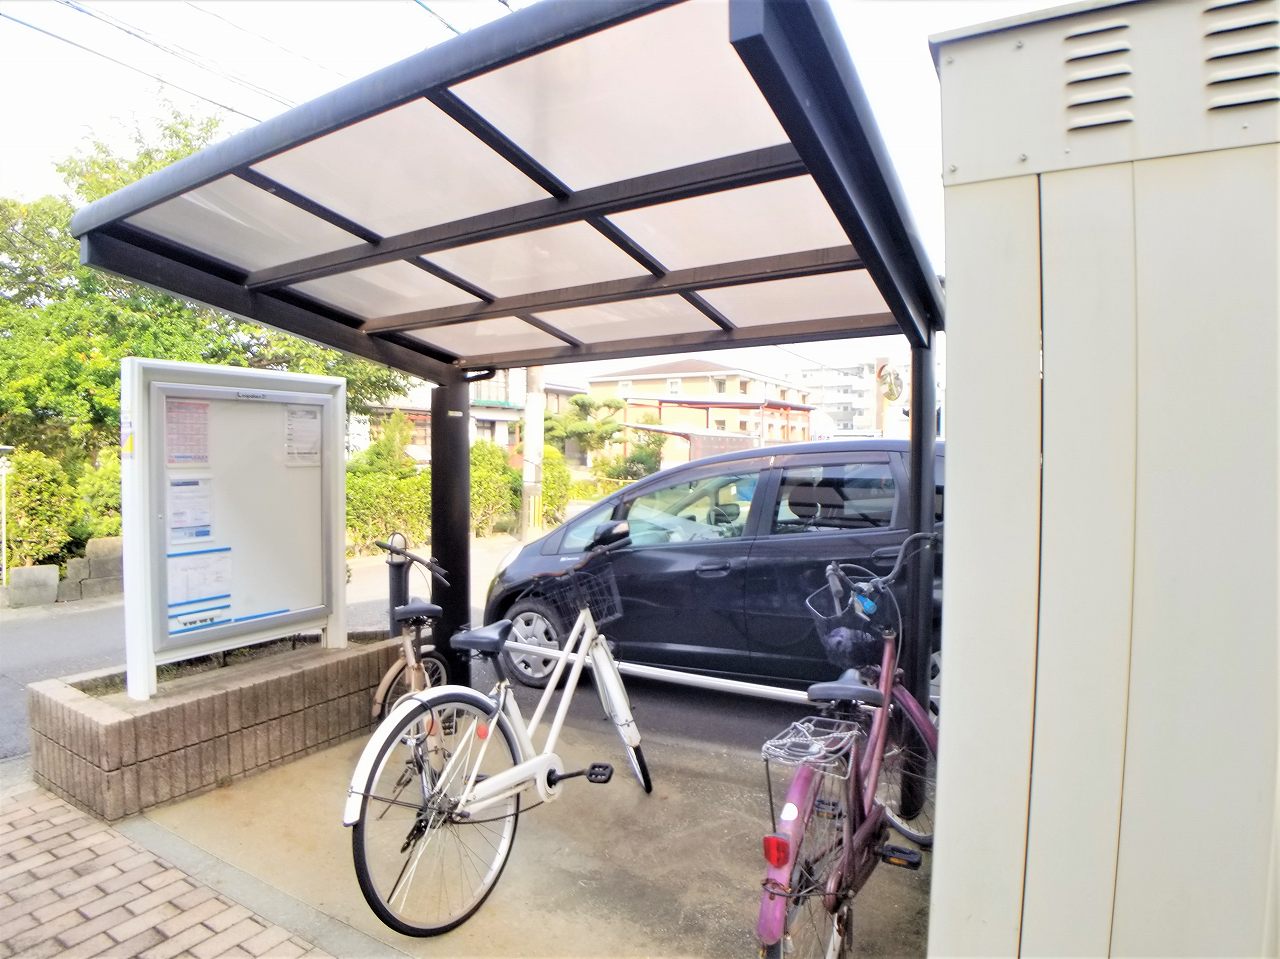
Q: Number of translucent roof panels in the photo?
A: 9